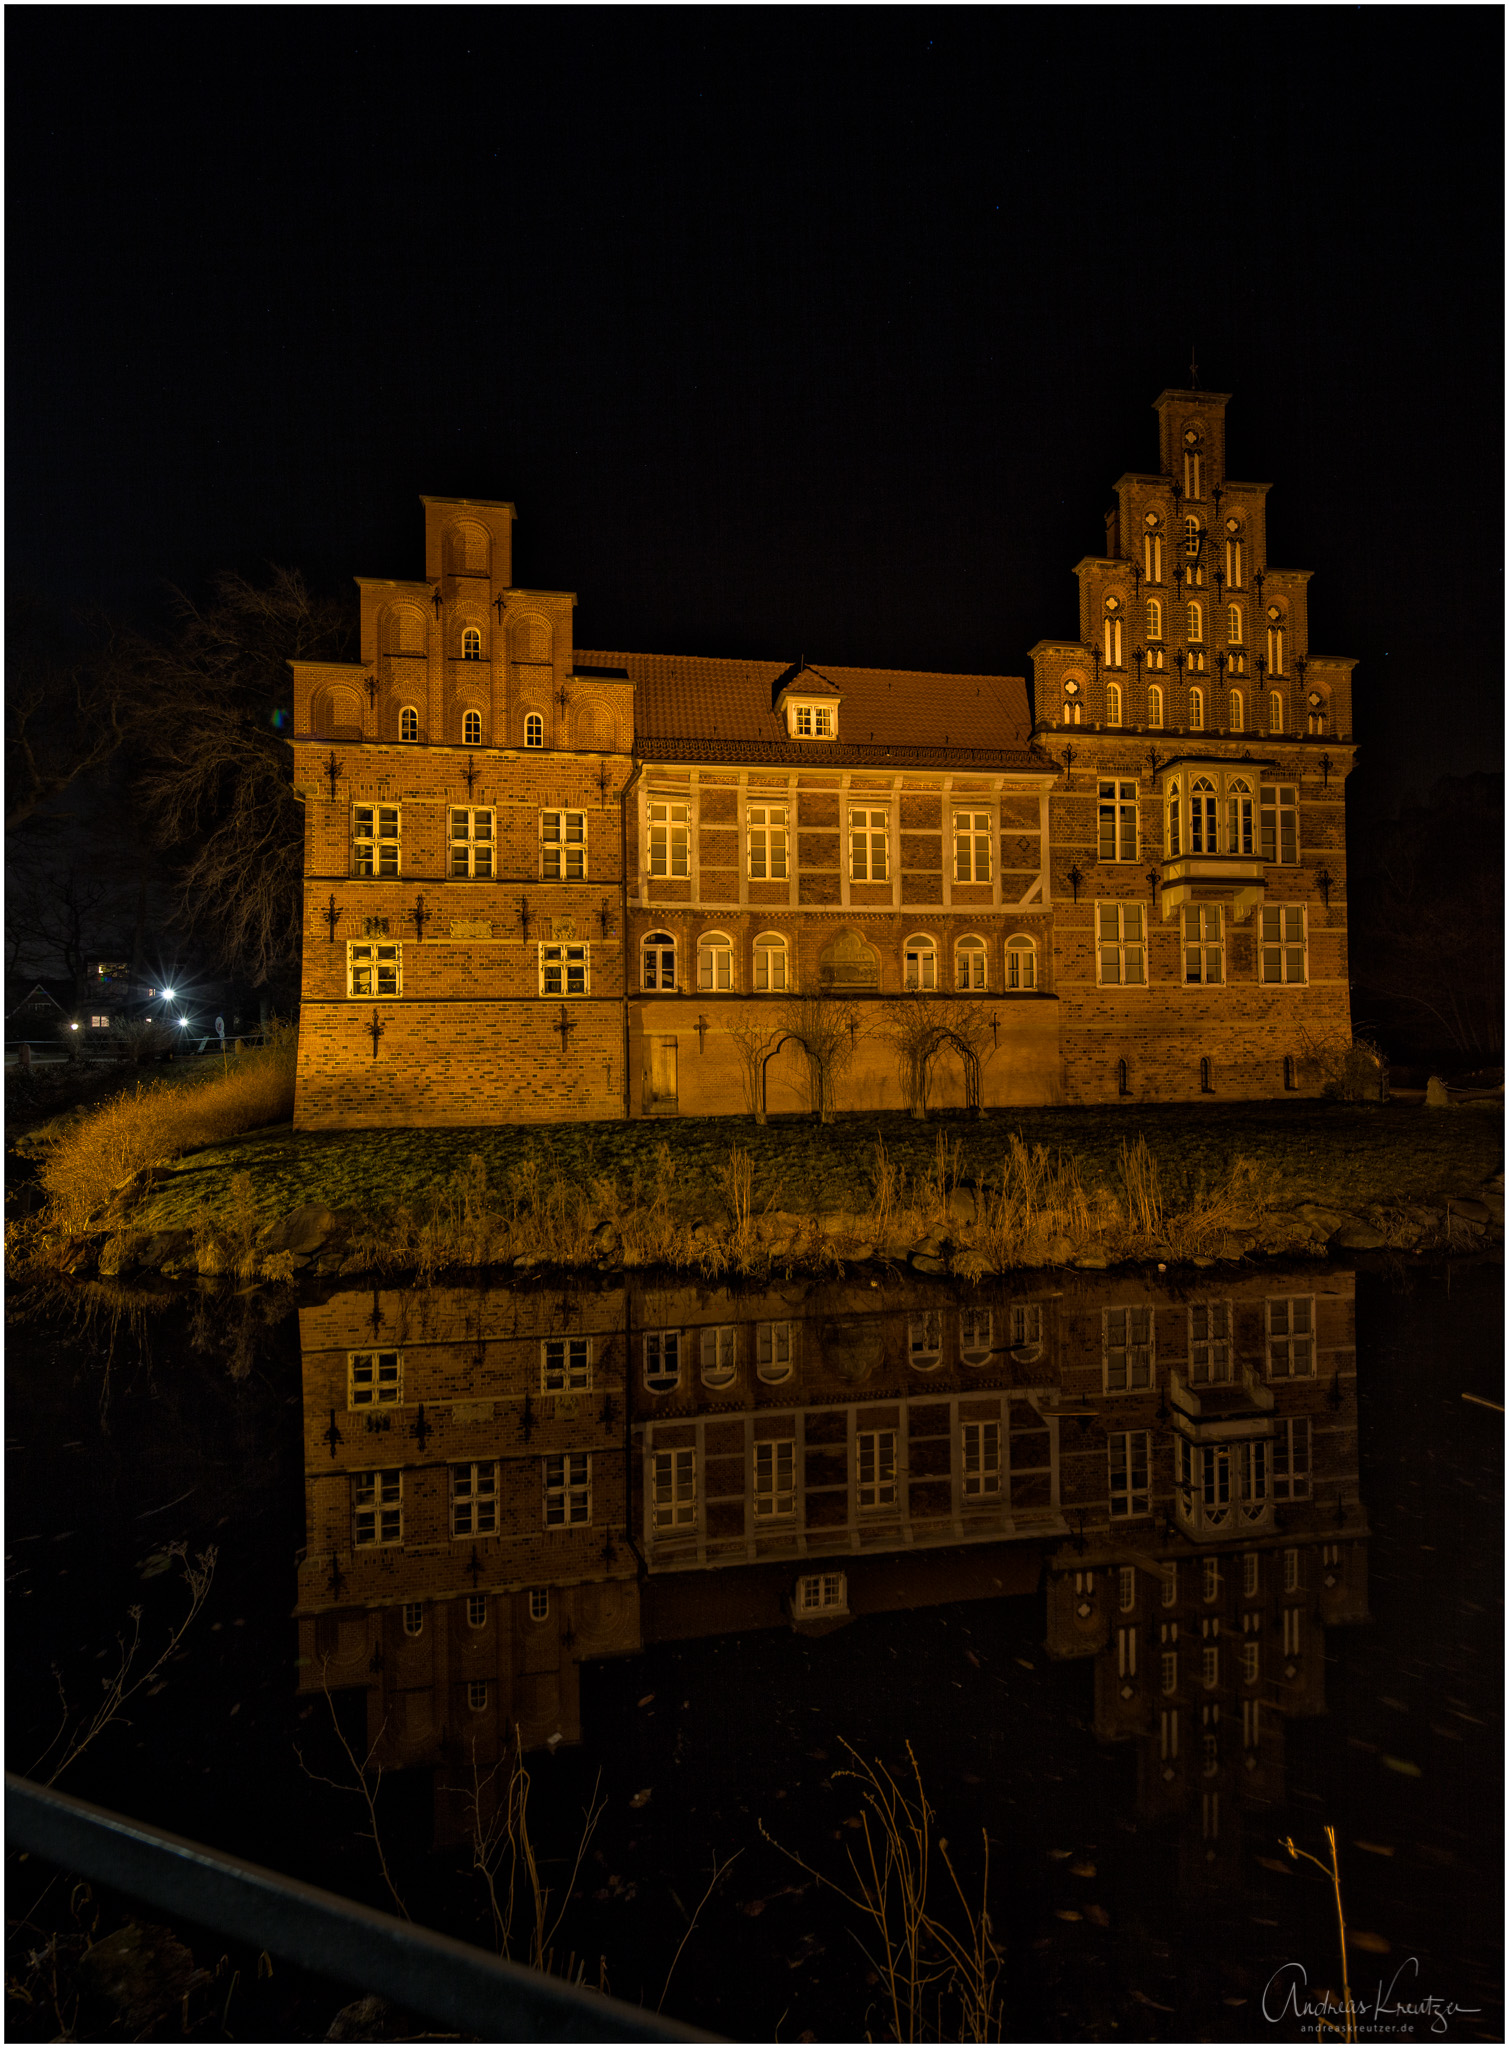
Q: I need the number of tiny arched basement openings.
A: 3